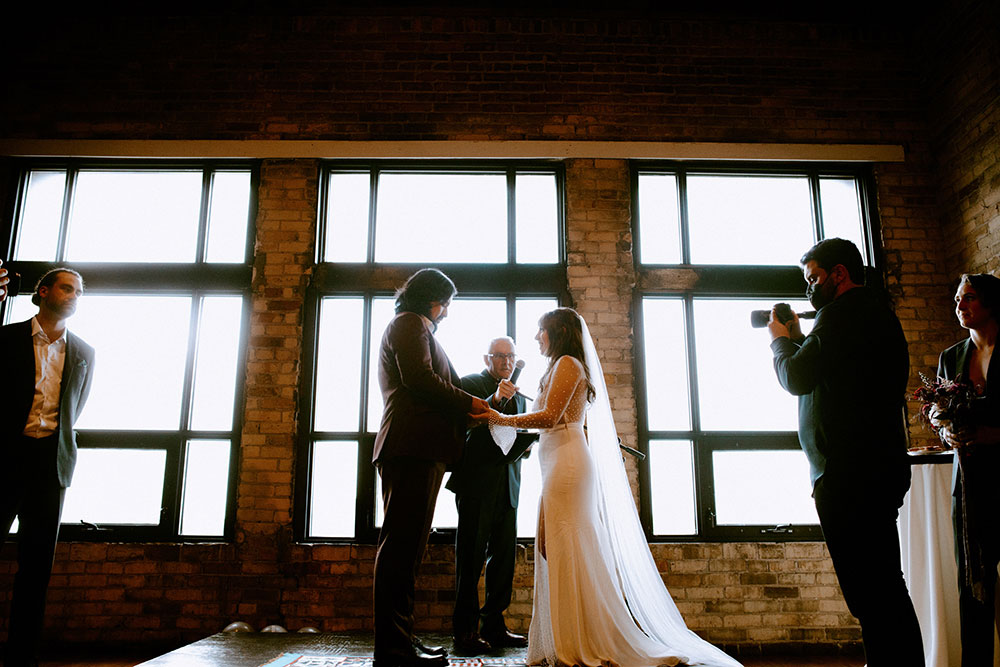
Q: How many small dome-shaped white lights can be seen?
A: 3